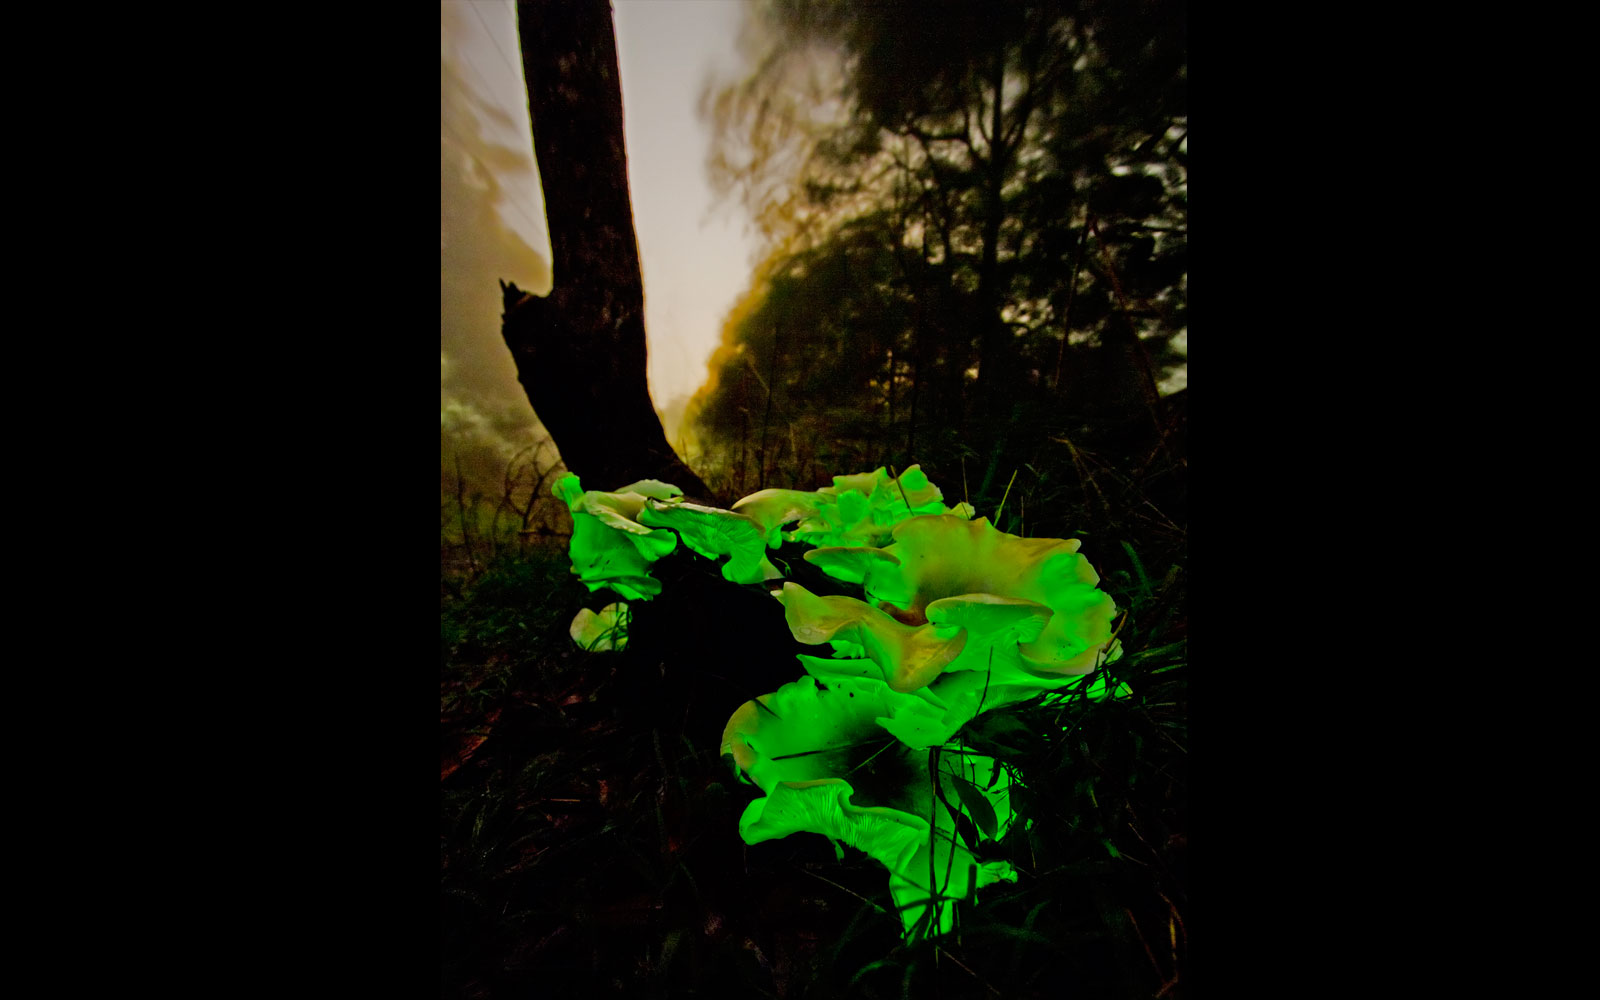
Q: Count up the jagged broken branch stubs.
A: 1